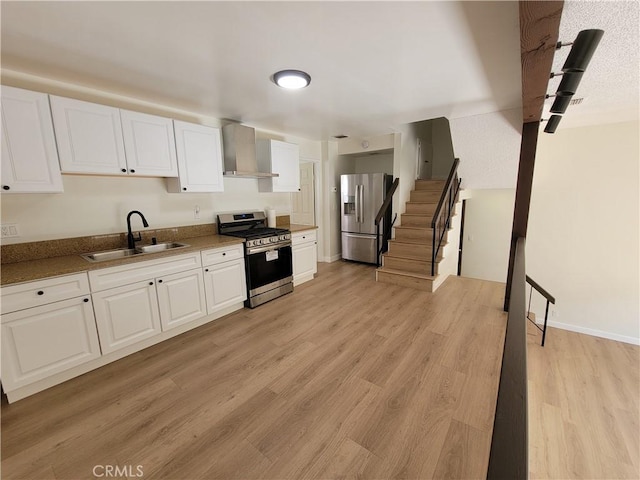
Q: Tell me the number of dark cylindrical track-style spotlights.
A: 4